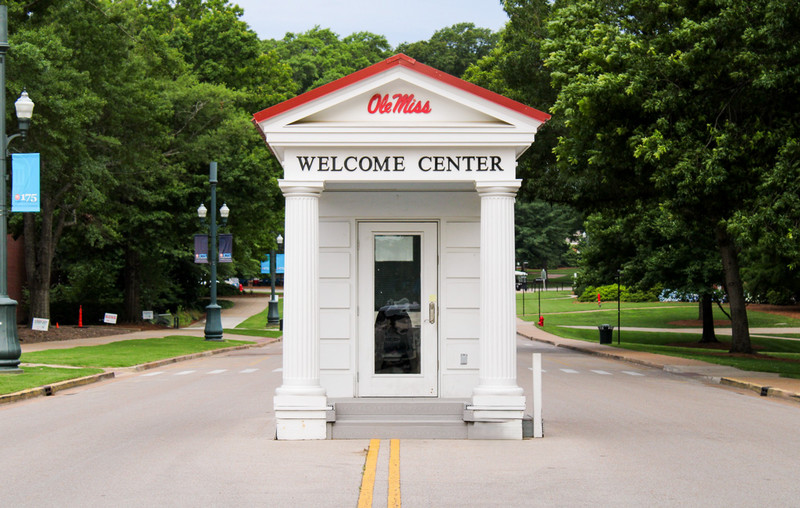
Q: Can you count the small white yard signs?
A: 3